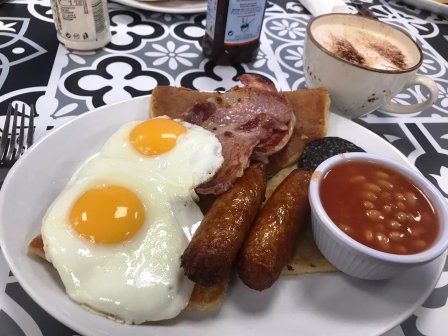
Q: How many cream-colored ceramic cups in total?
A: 1